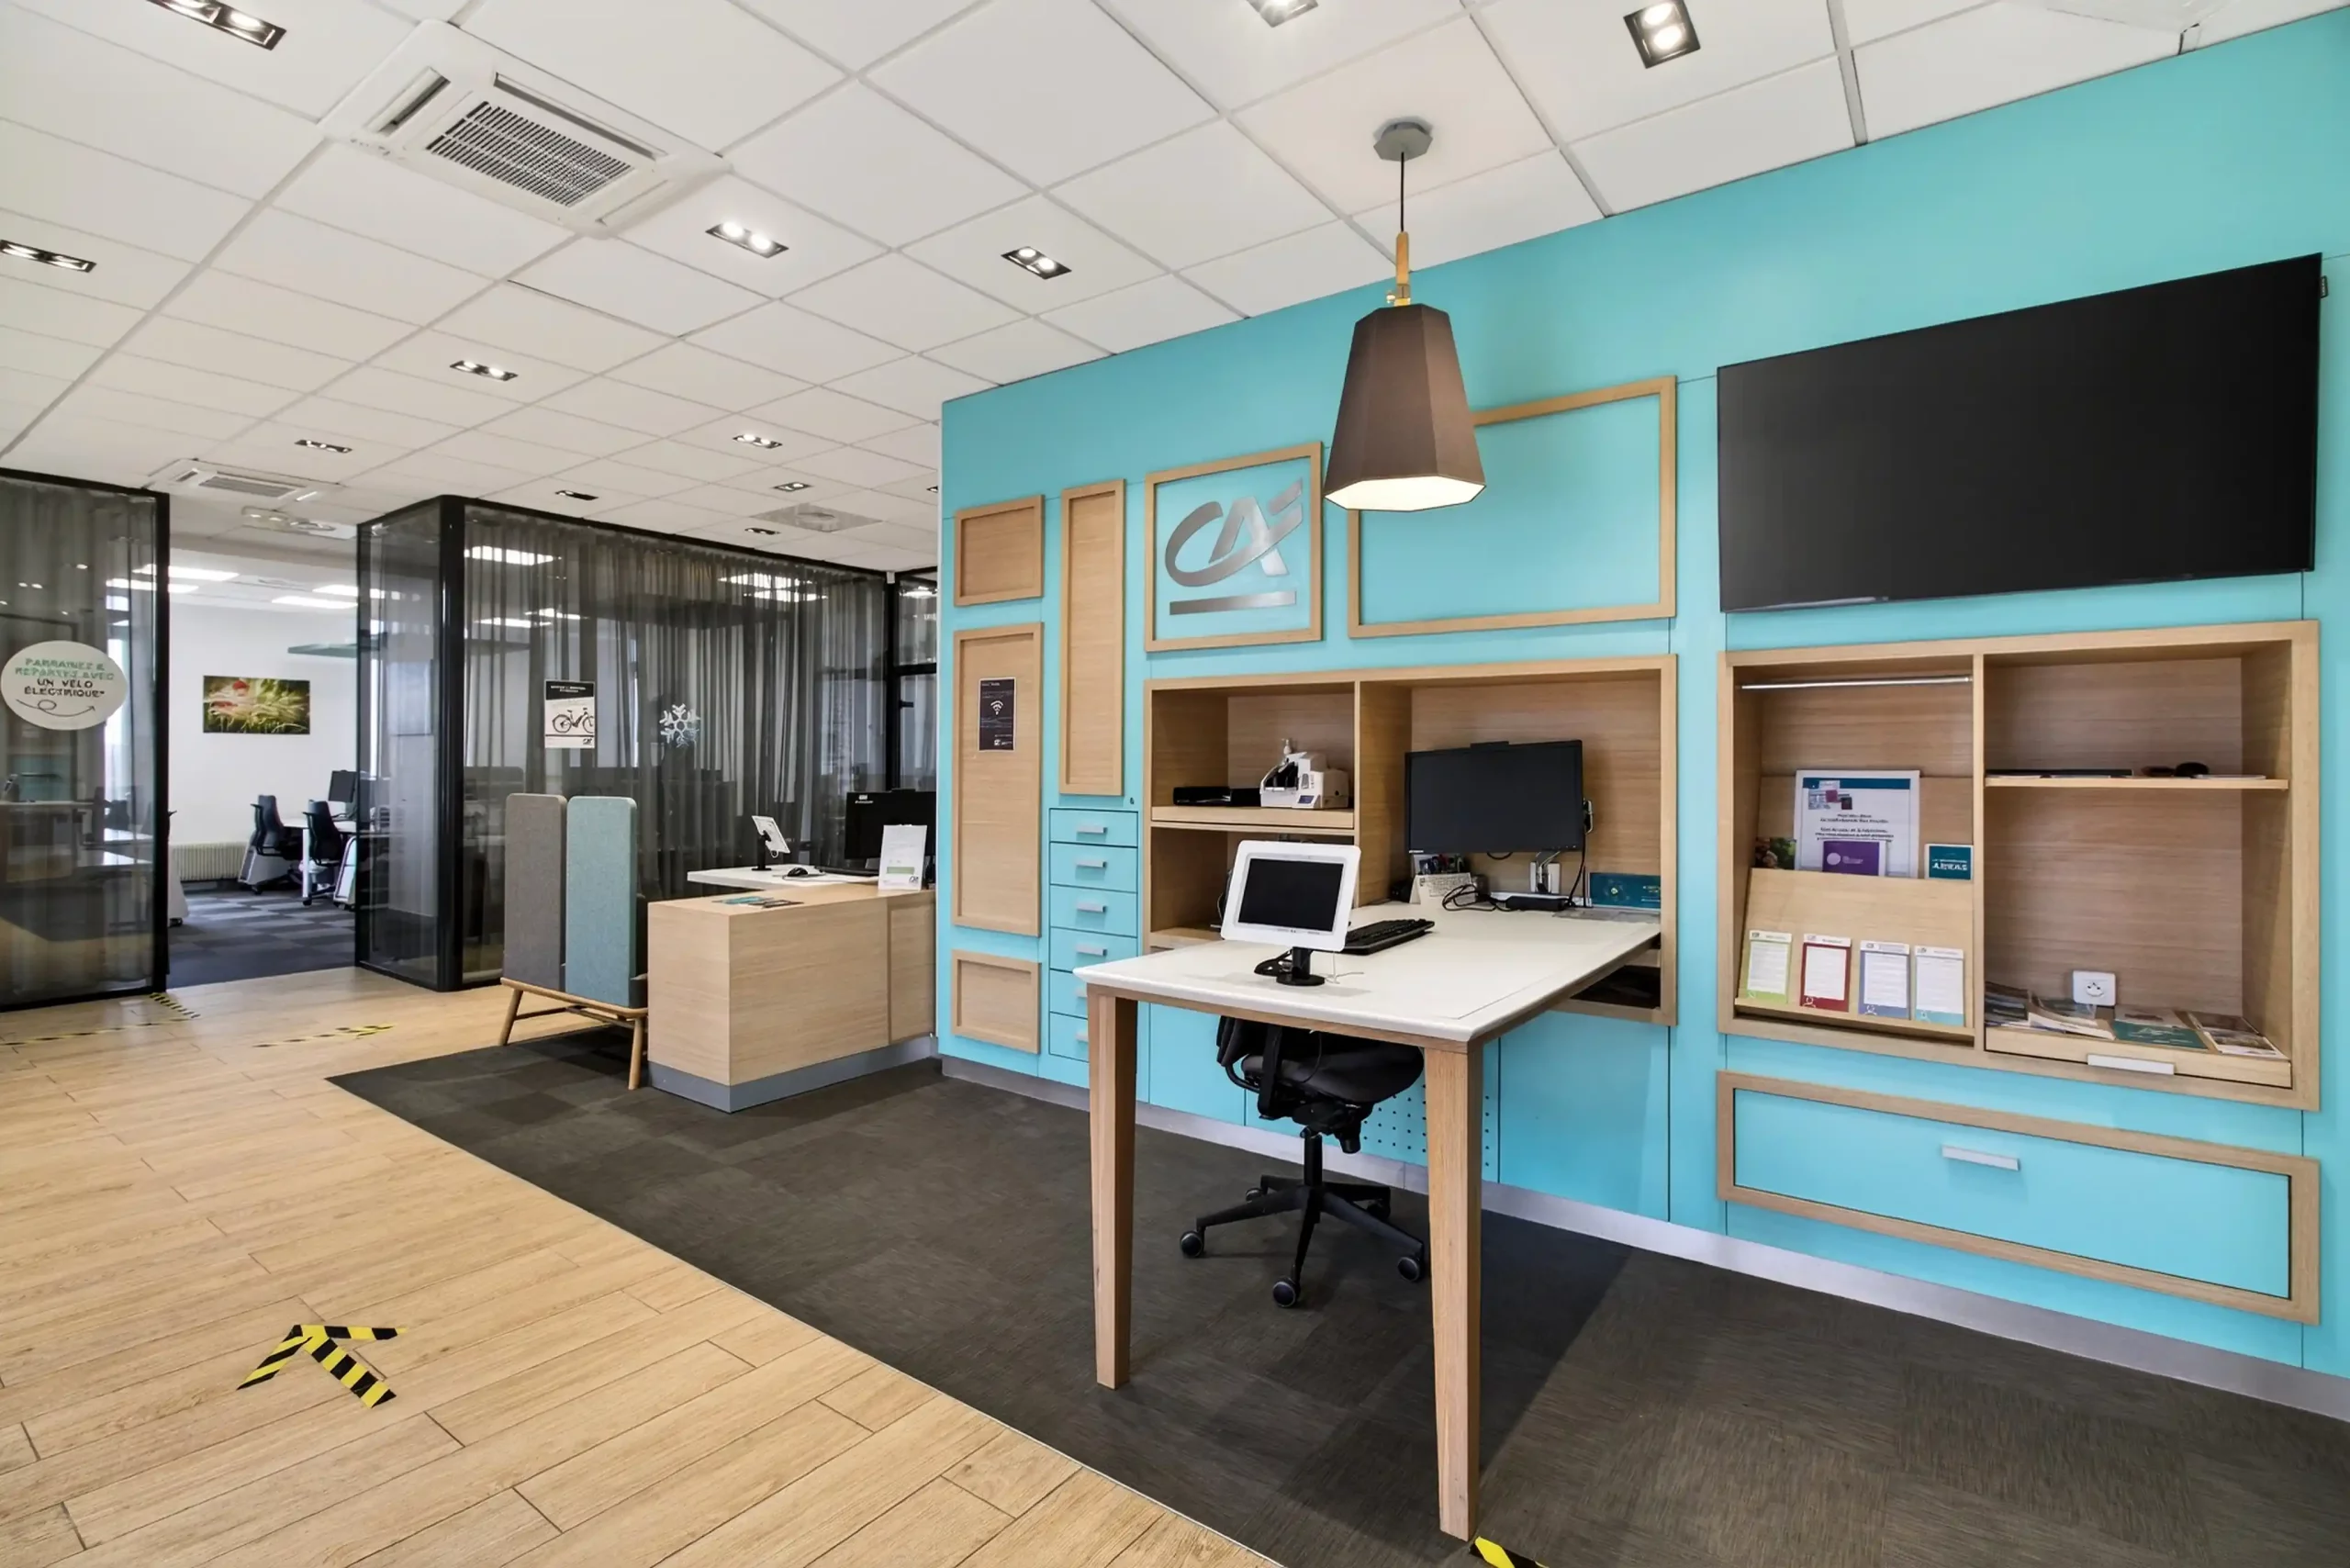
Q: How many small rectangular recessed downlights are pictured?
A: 13